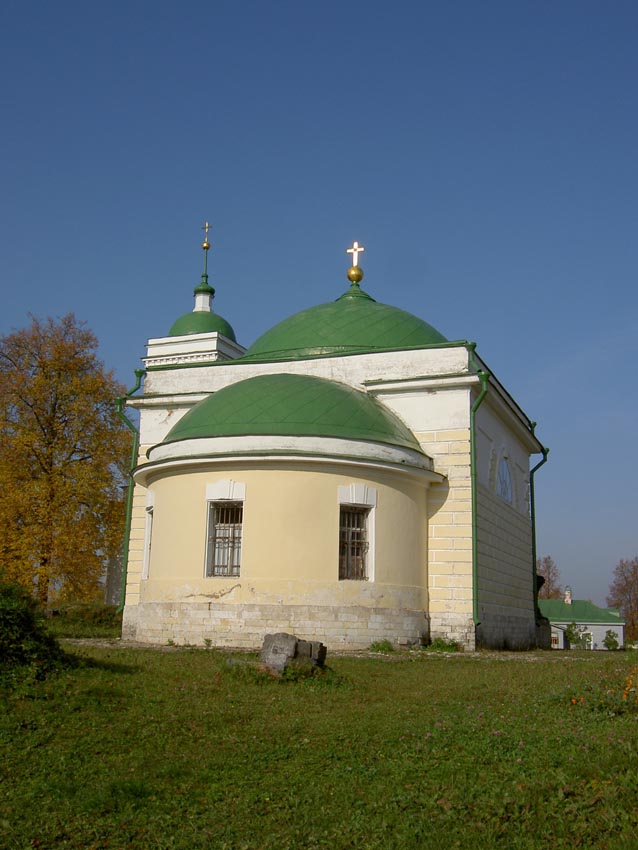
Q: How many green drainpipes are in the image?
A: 3